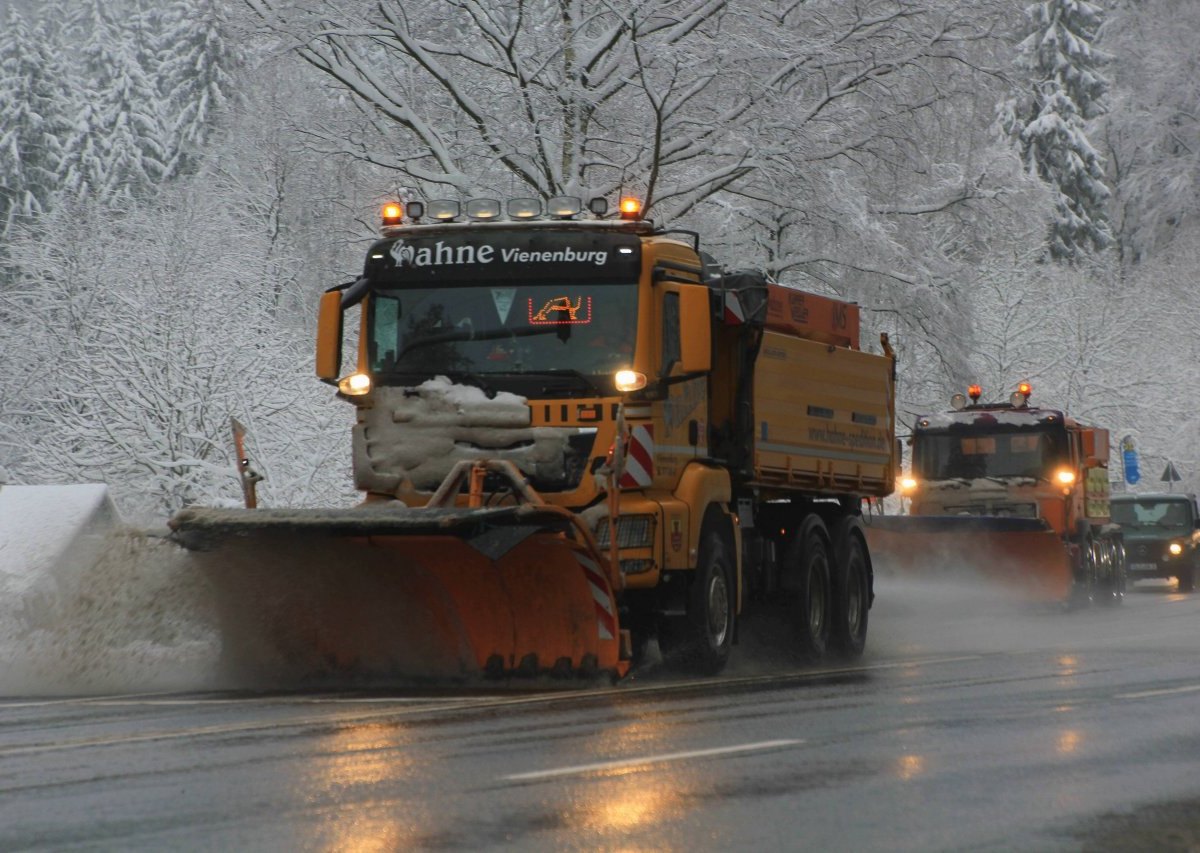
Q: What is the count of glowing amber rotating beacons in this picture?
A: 4